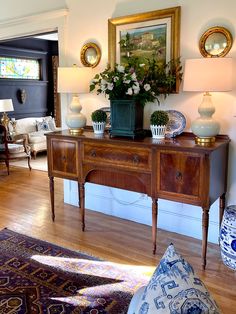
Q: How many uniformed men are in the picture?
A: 0